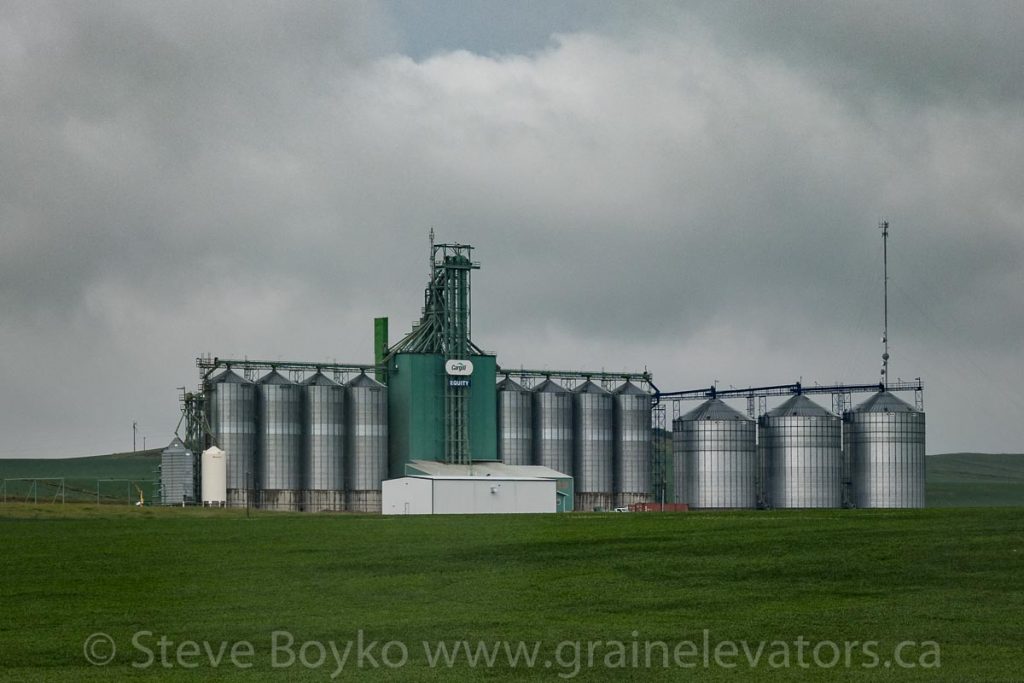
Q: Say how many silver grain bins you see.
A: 12